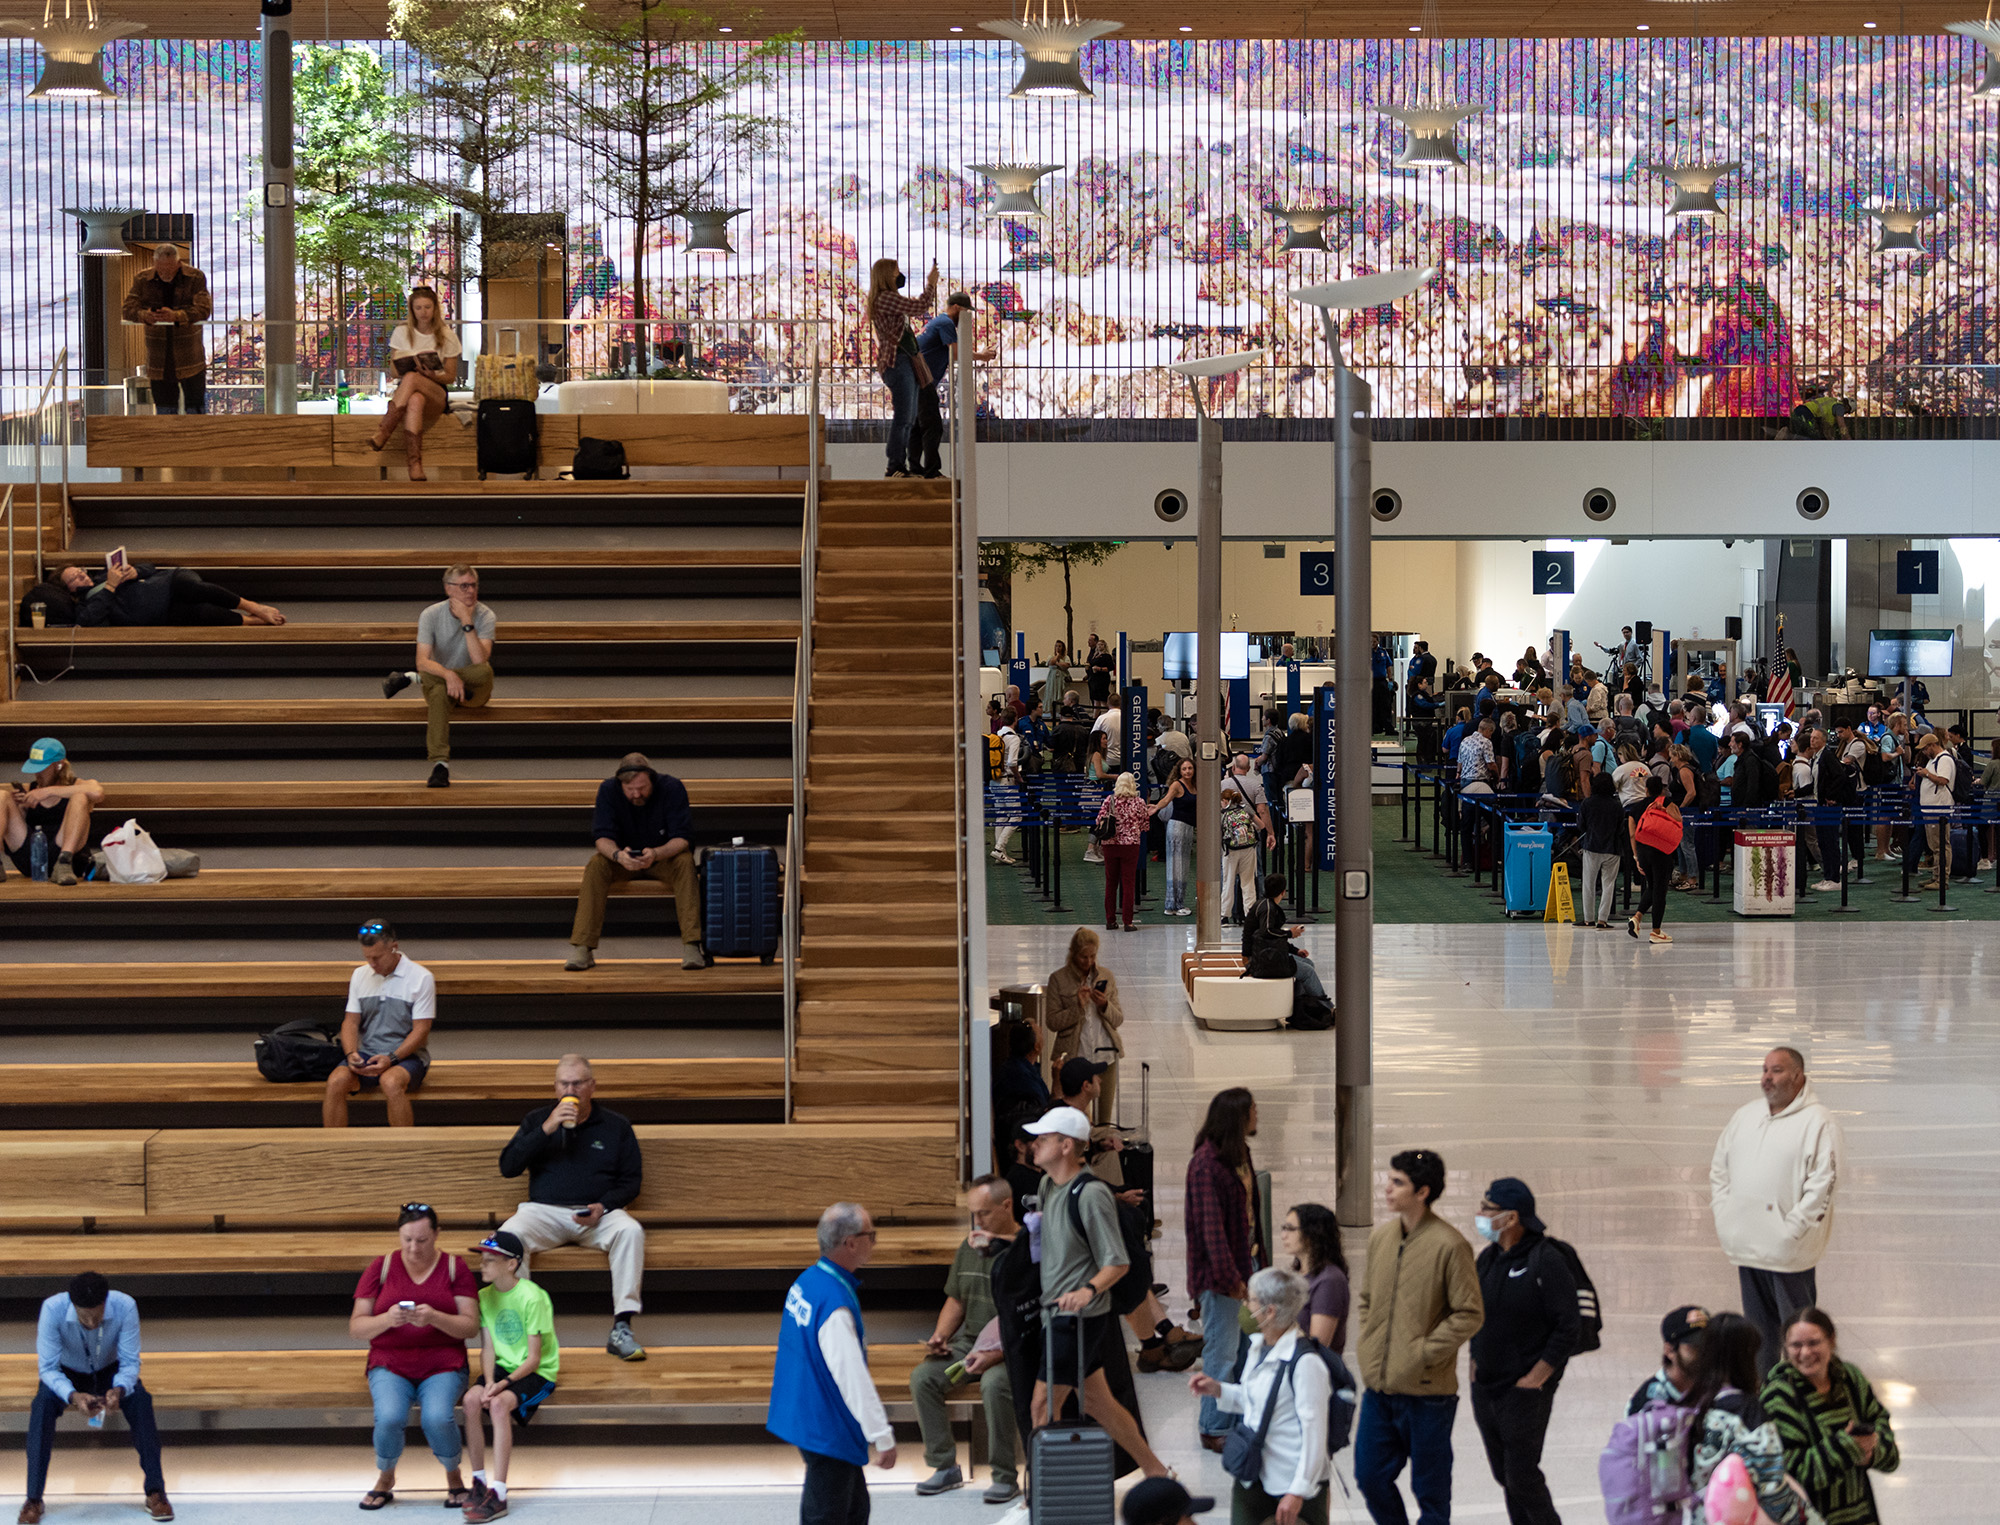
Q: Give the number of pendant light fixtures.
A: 10